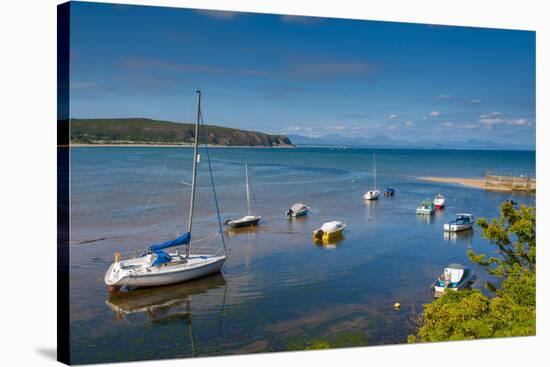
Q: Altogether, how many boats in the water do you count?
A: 10